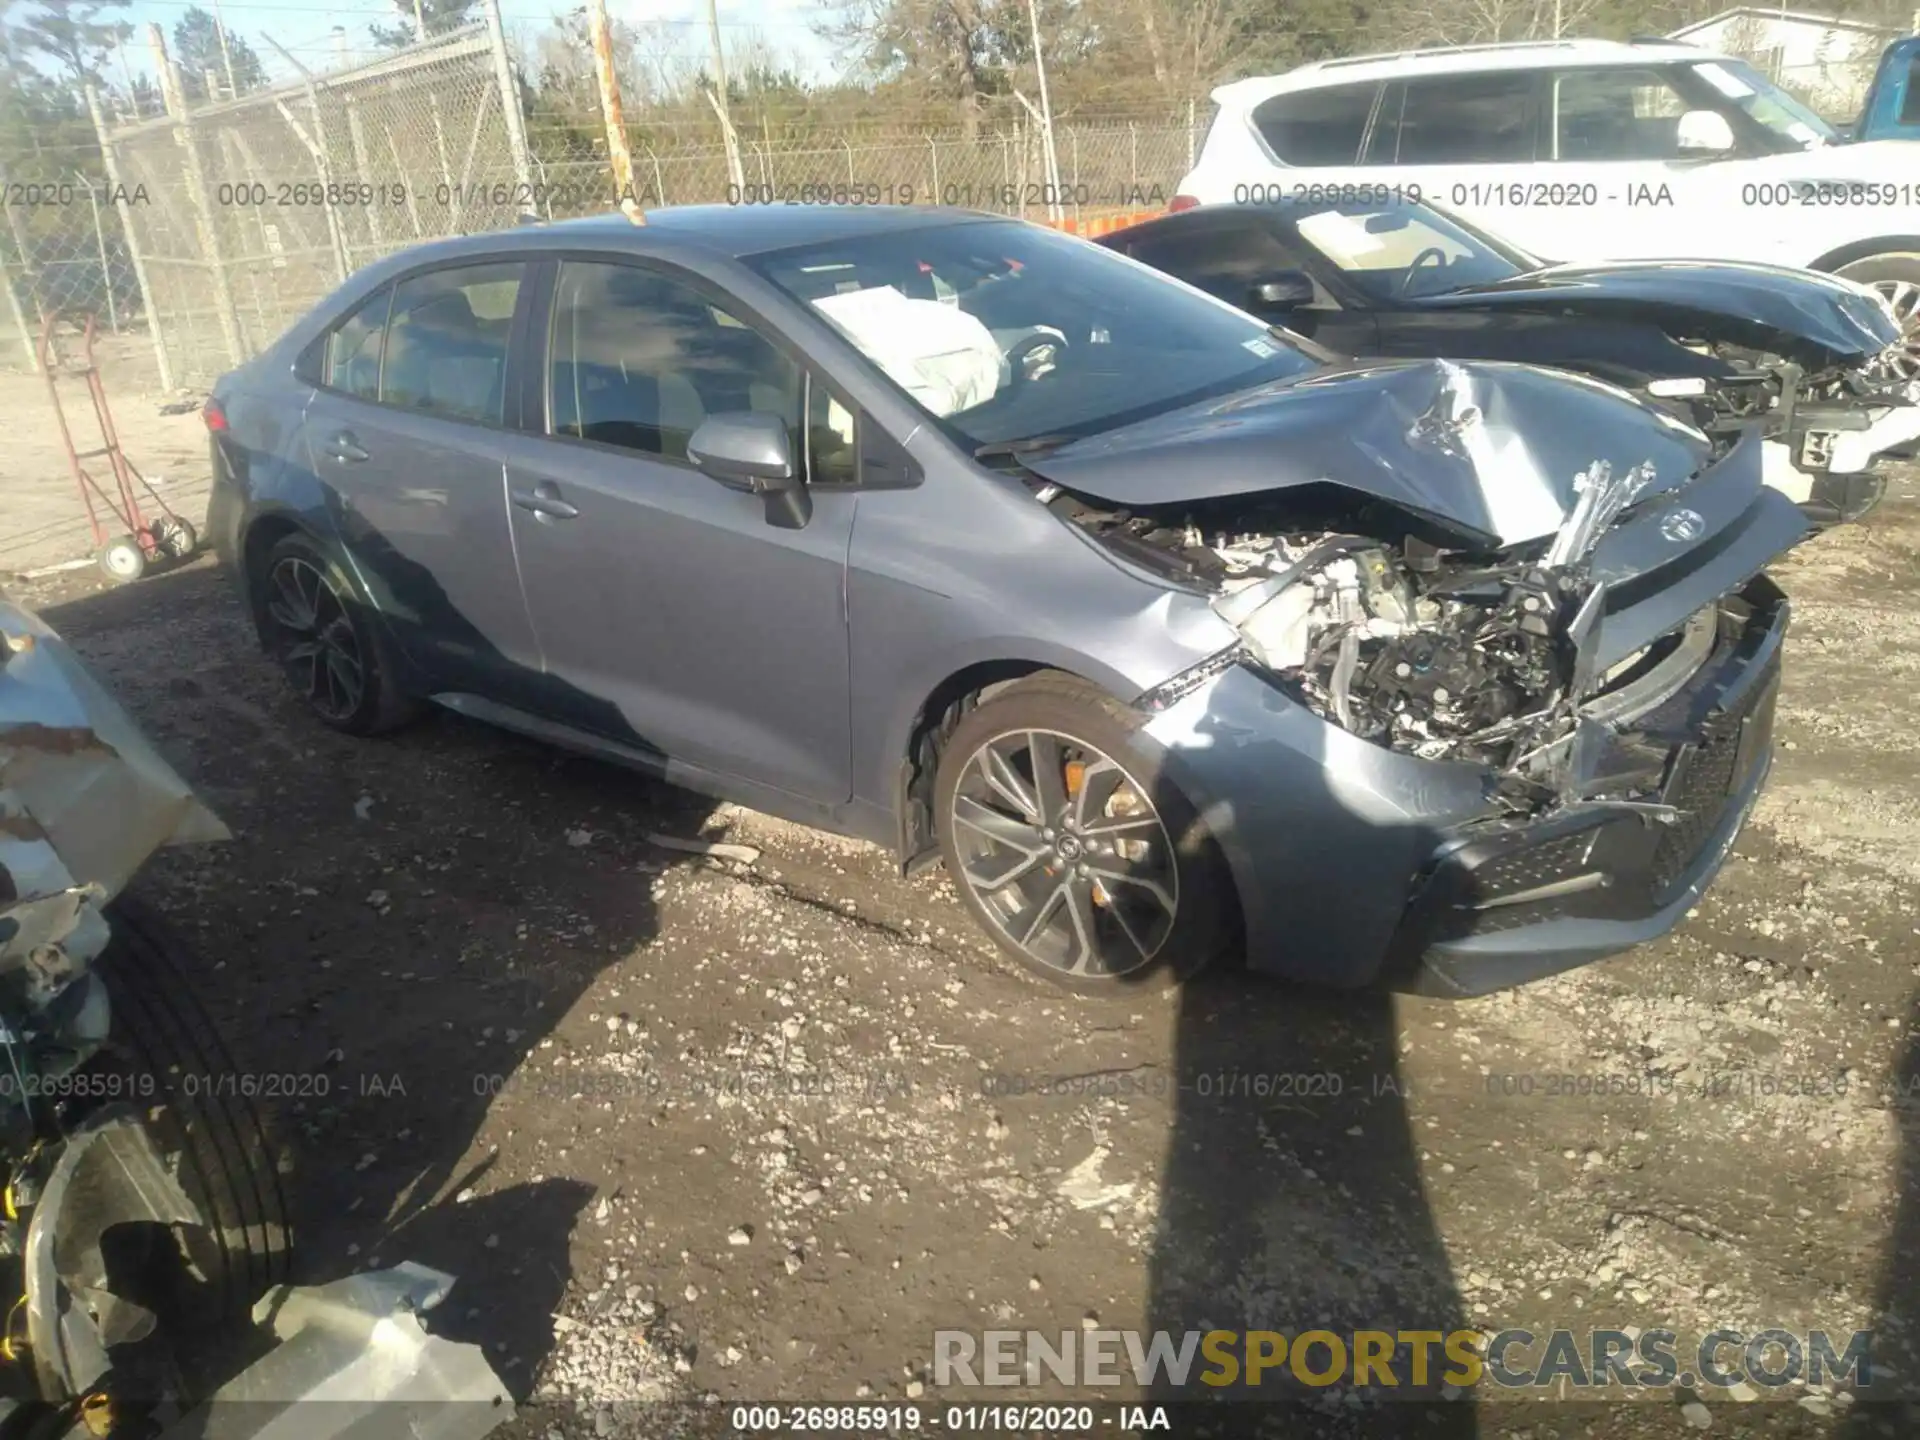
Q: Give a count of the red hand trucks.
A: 1